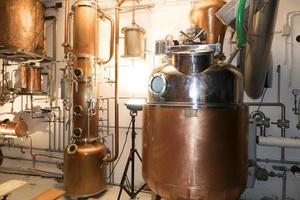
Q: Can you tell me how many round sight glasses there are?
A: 5